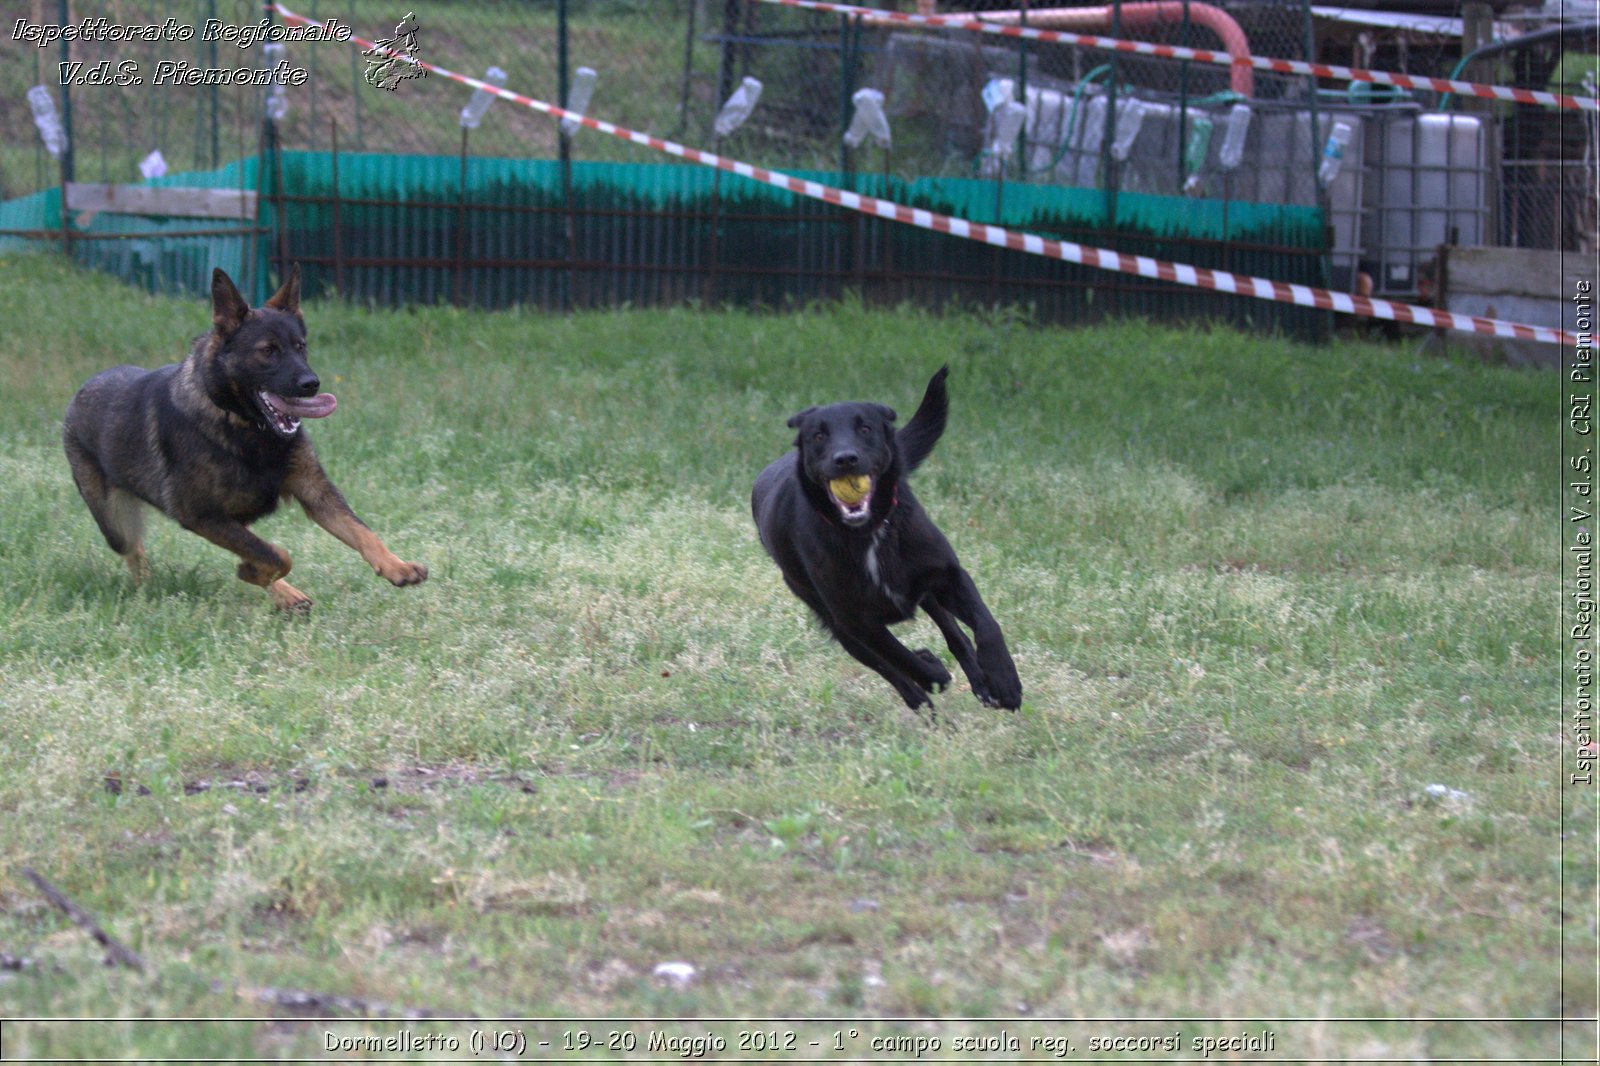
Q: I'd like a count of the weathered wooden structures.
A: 2